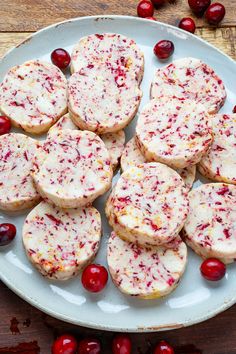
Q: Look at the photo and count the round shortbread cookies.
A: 14